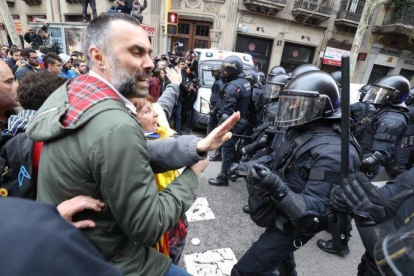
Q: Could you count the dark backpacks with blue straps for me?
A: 1